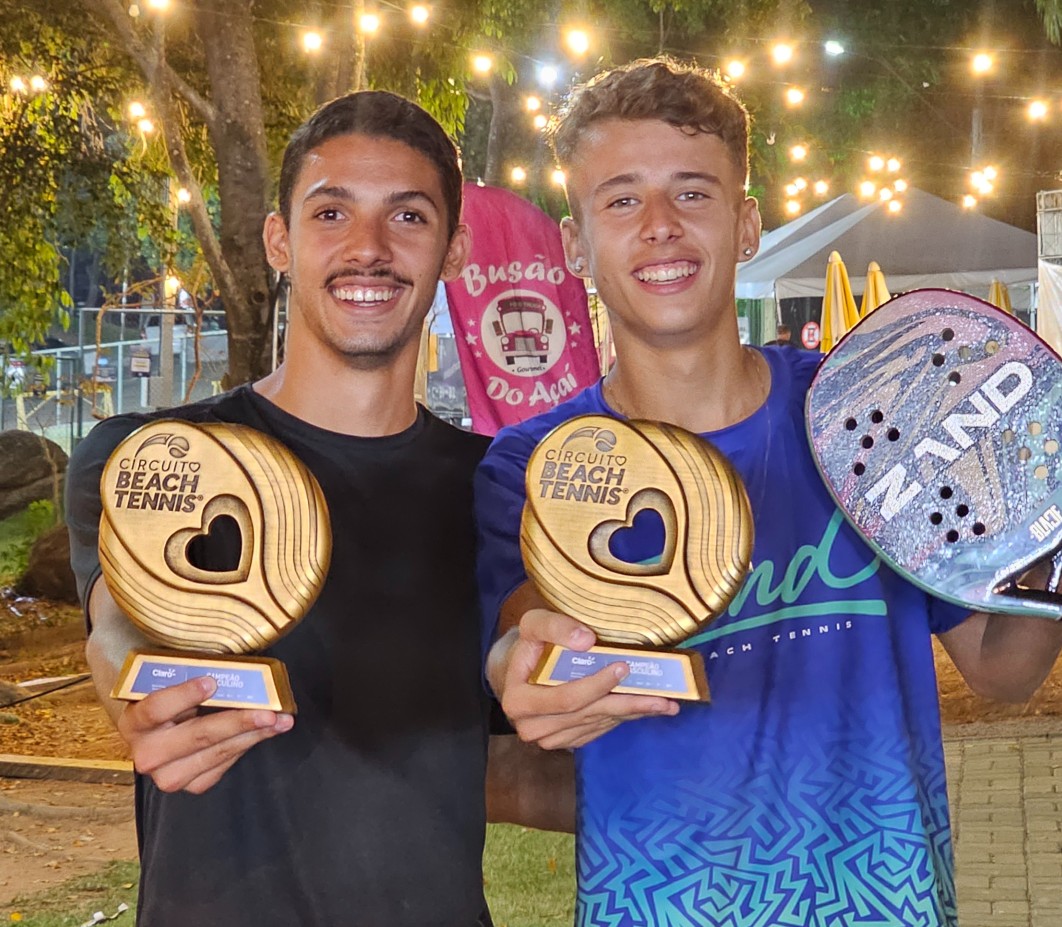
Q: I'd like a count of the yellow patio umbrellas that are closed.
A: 3